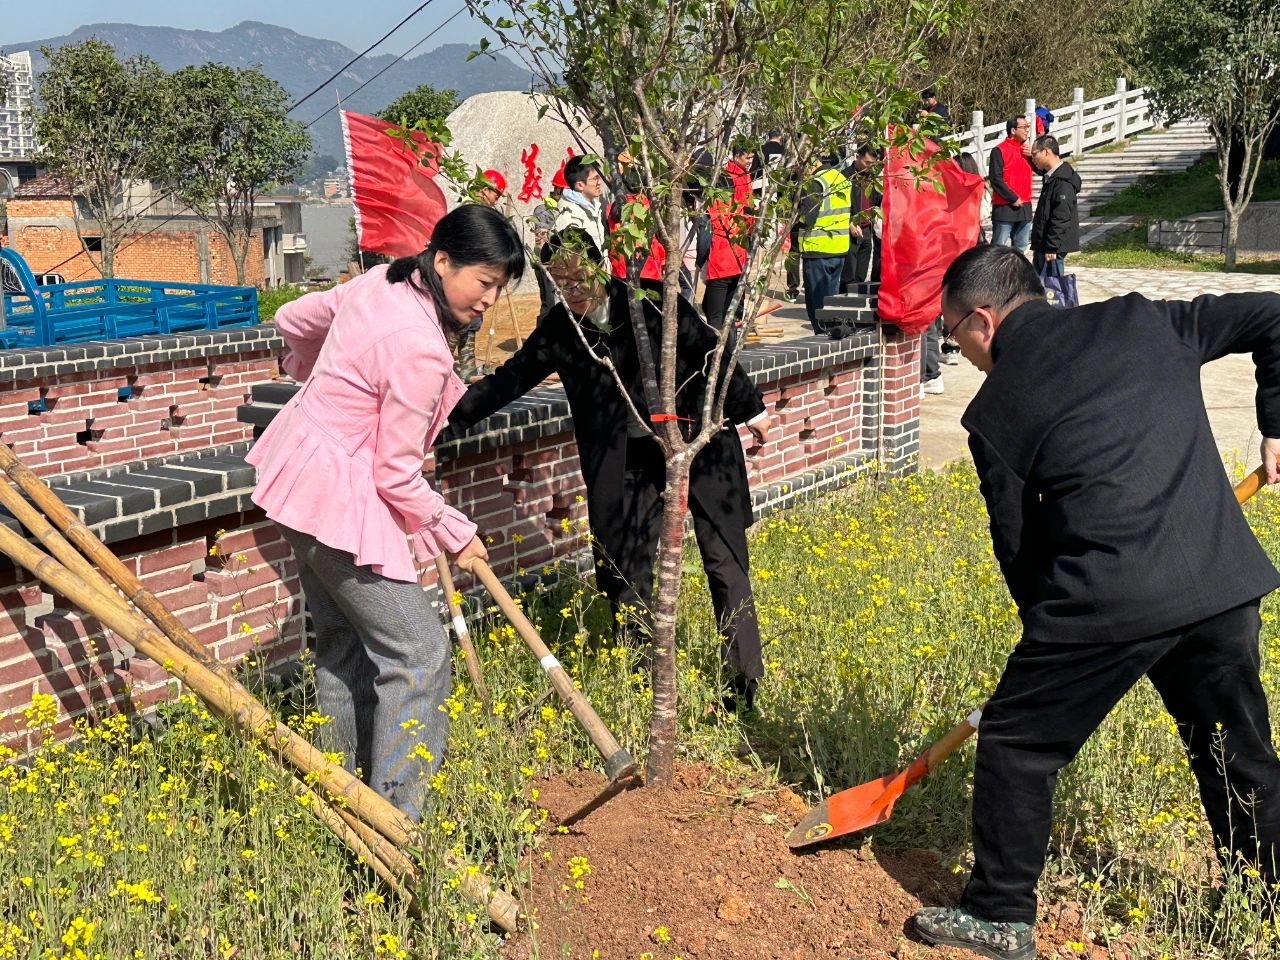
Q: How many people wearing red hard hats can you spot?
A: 2